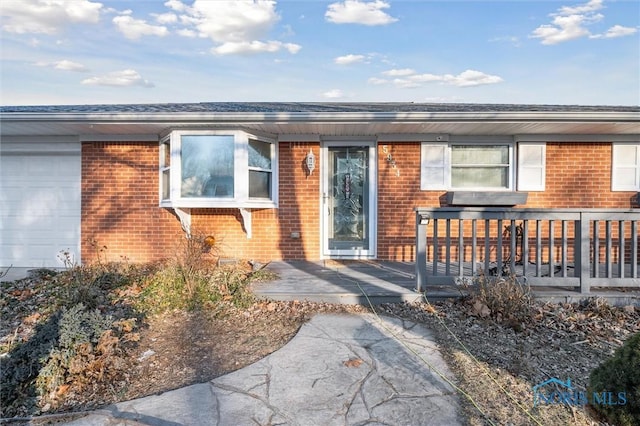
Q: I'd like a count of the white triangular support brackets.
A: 2